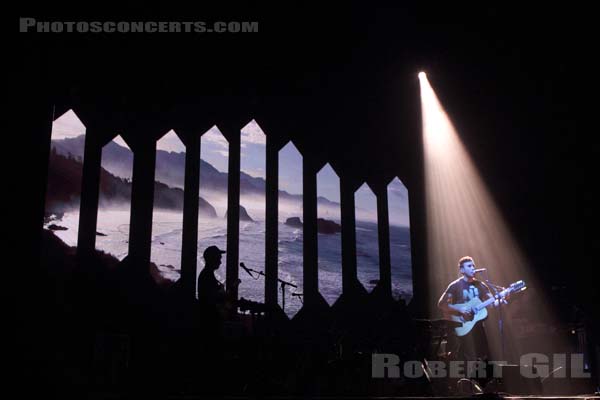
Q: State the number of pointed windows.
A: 9